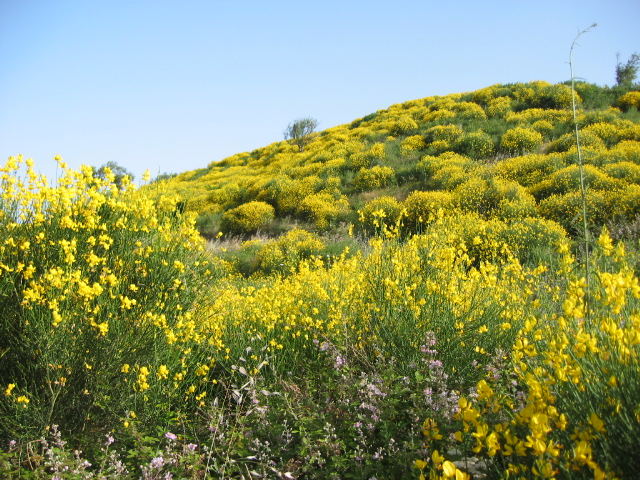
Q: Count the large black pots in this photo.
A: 0